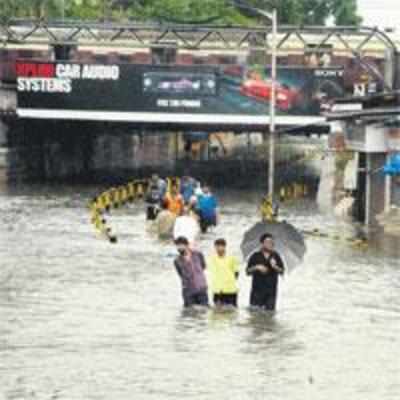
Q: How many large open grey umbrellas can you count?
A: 1